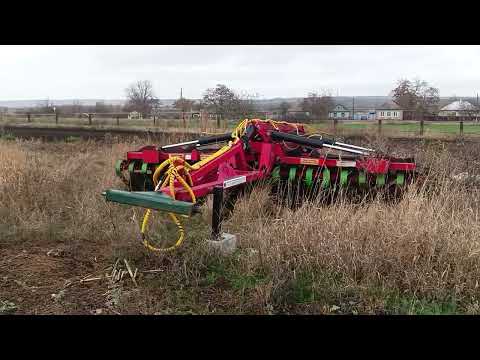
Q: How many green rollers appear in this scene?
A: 11